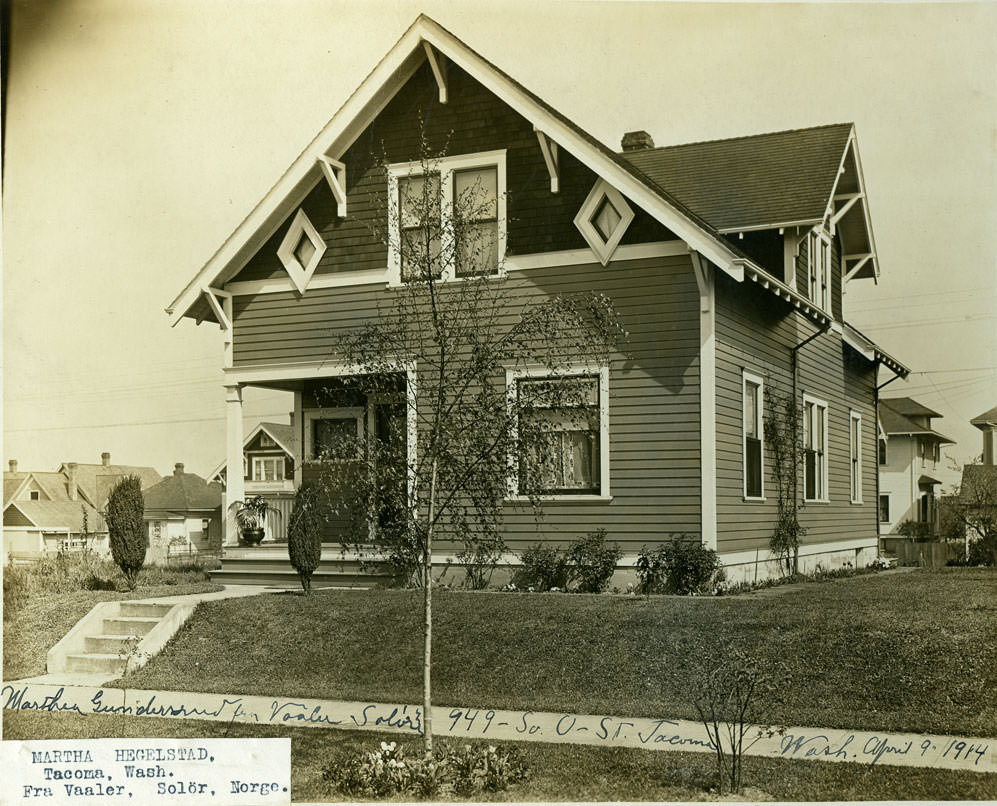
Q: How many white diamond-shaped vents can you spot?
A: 2